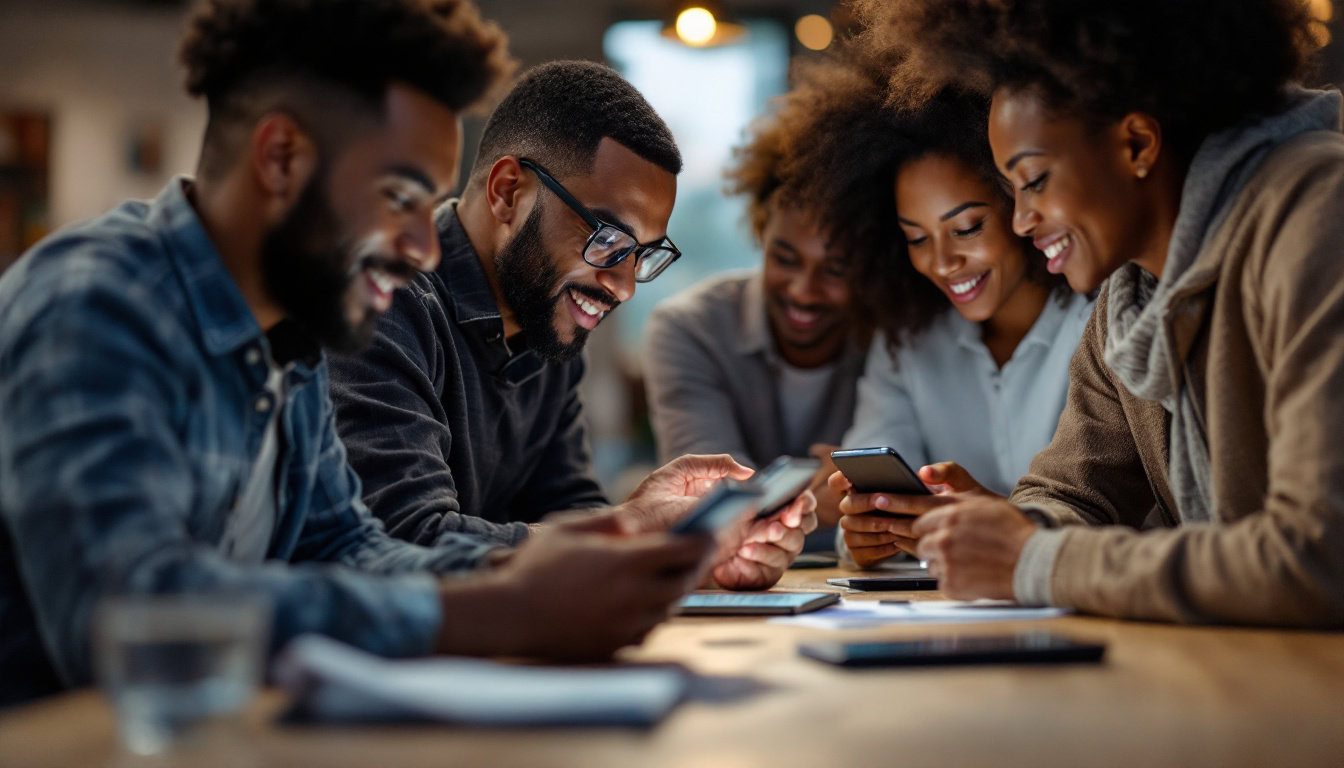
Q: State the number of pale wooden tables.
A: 1